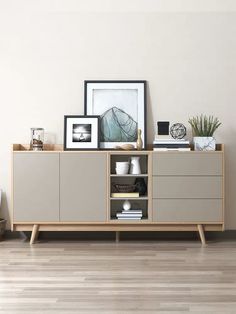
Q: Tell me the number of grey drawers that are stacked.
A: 3